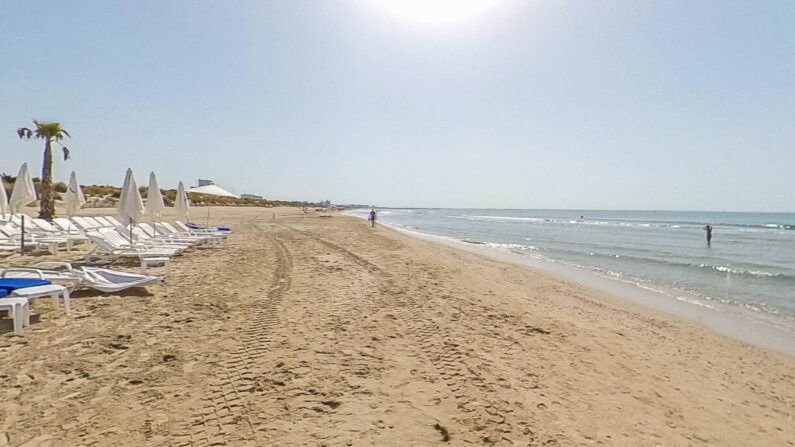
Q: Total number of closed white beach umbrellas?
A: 6